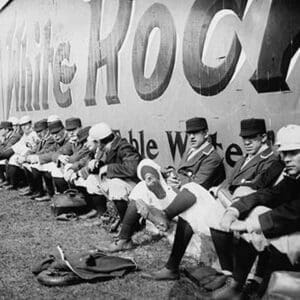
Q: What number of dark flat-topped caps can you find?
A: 7